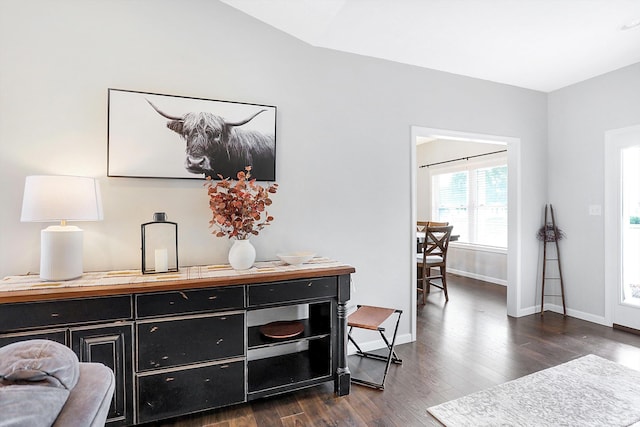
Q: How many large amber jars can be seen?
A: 0